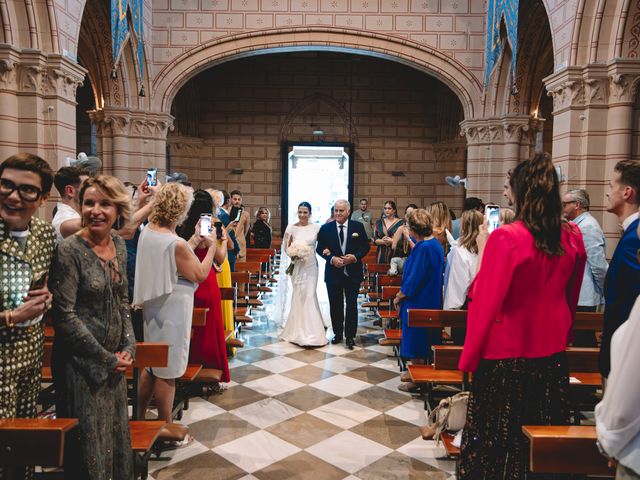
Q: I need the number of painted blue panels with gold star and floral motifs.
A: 2